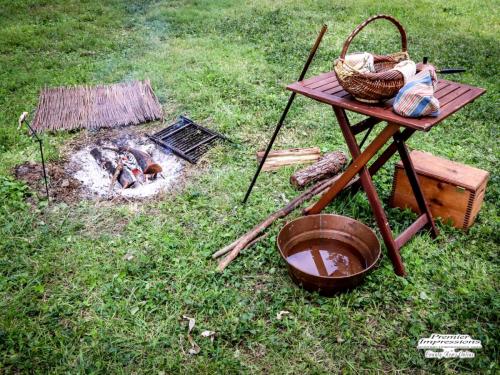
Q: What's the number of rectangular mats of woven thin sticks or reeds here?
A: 1